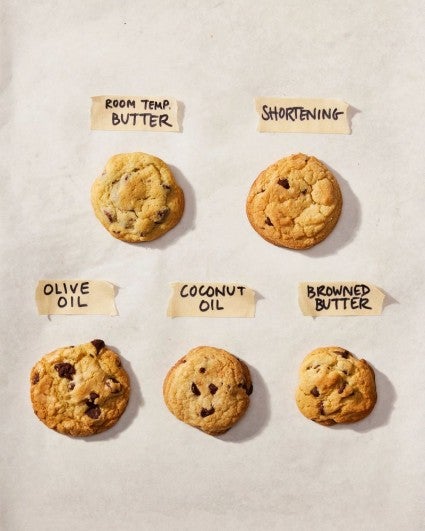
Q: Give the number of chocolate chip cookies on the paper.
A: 5